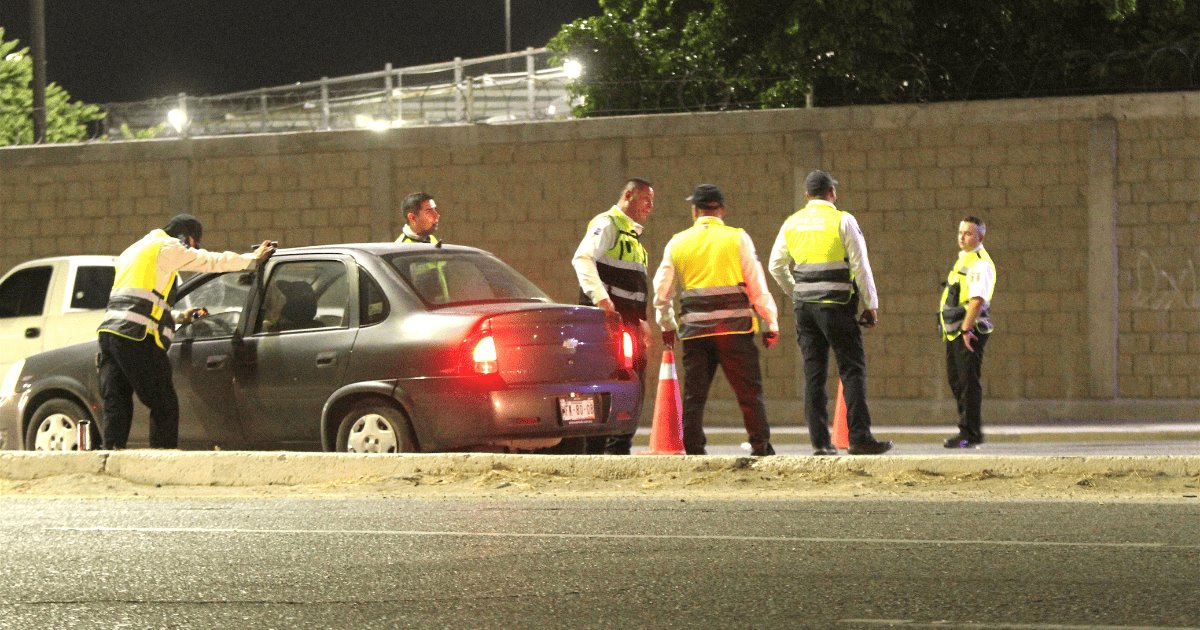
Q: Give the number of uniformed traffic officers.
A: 6